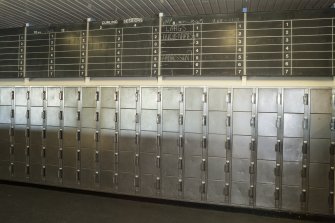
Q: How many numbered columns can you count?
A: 8